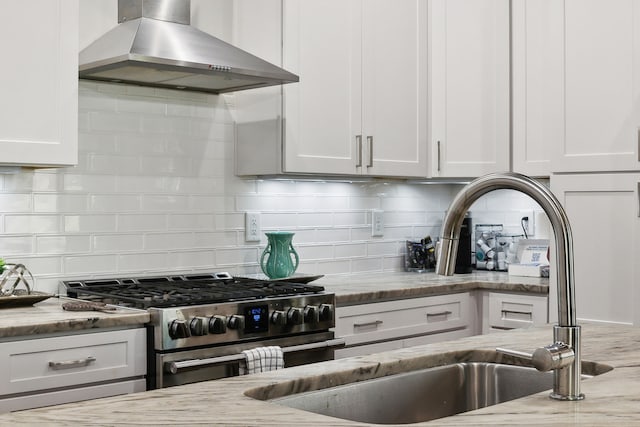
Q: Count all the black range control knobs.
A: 8